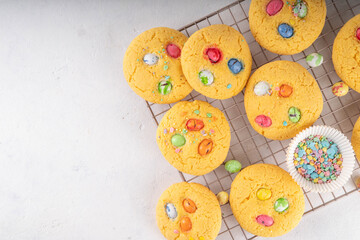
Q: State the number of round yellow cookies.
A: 9